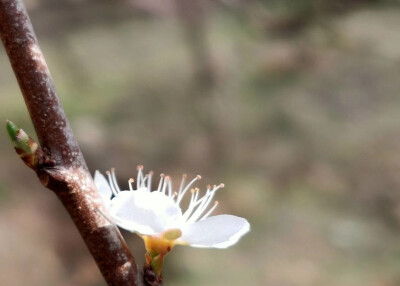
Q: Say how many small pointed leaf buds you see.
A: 1